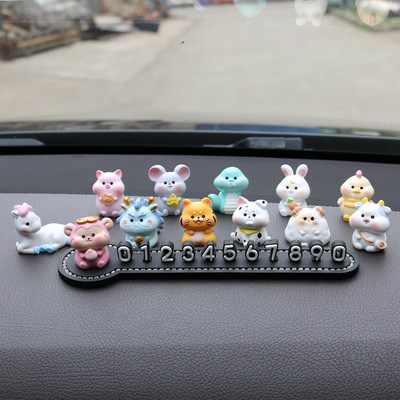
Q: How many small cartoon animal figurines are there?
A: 12